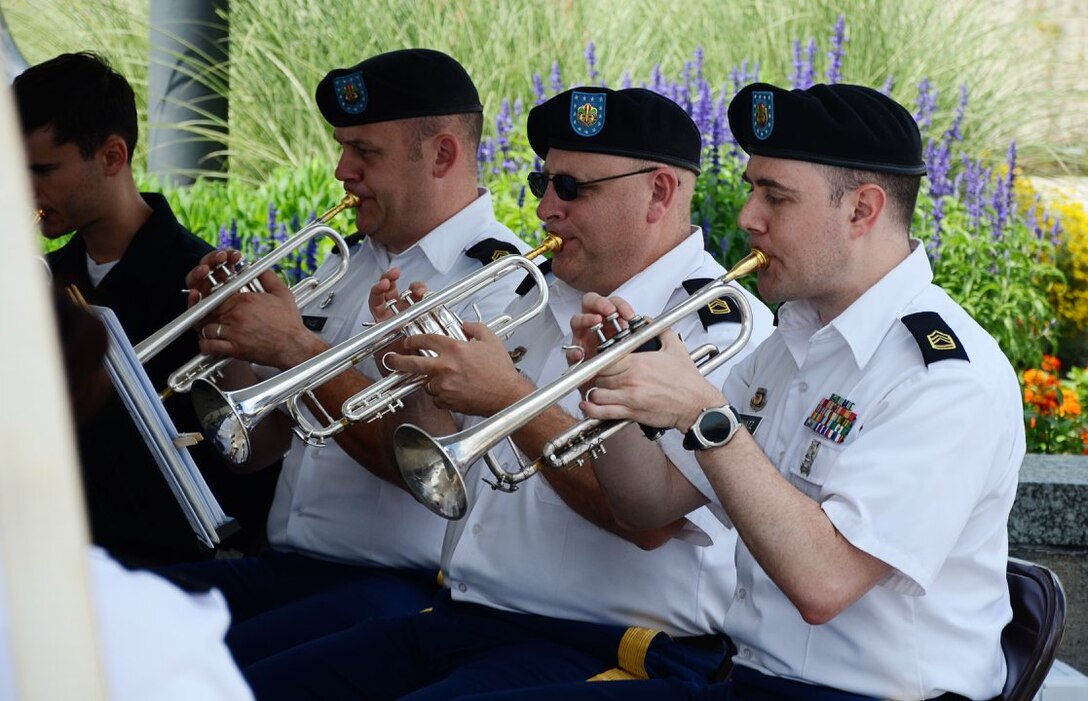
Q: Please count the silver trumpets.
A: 3